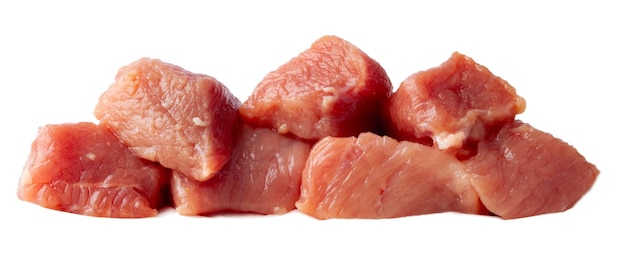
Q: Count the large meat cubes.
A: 7